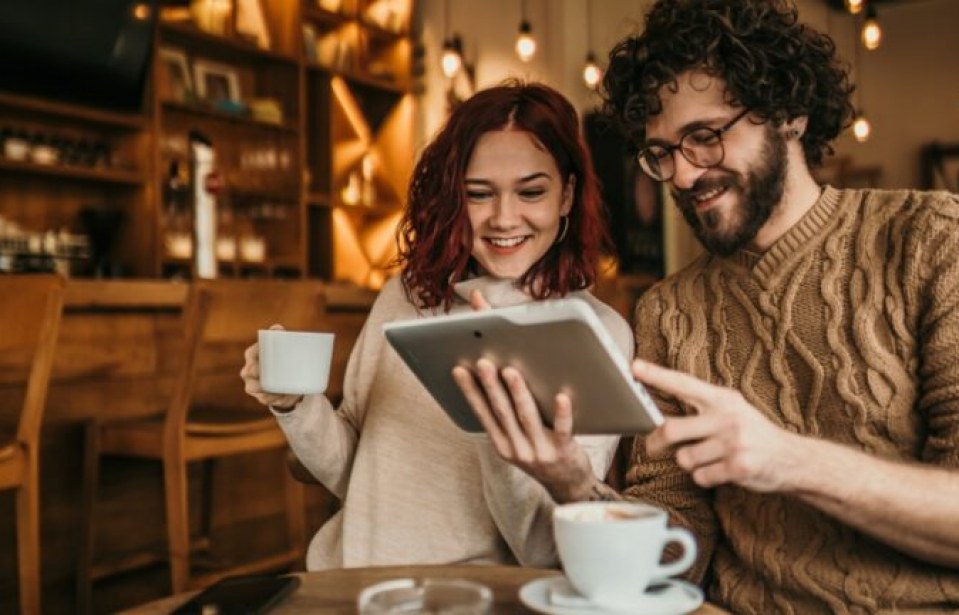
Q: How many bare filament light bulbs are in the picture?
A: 6